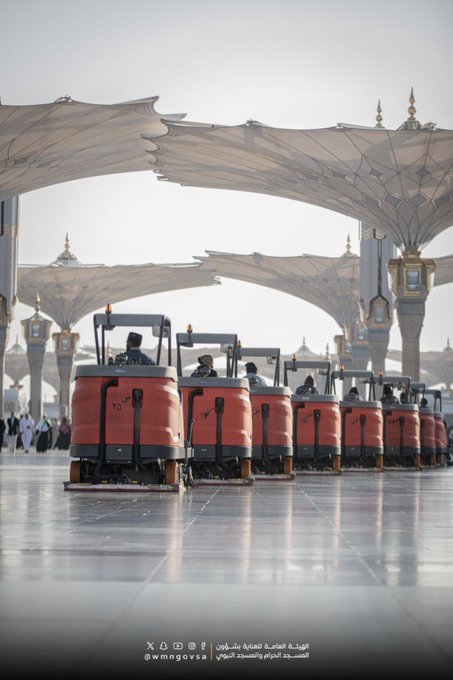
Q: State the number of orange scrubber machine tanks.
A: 8